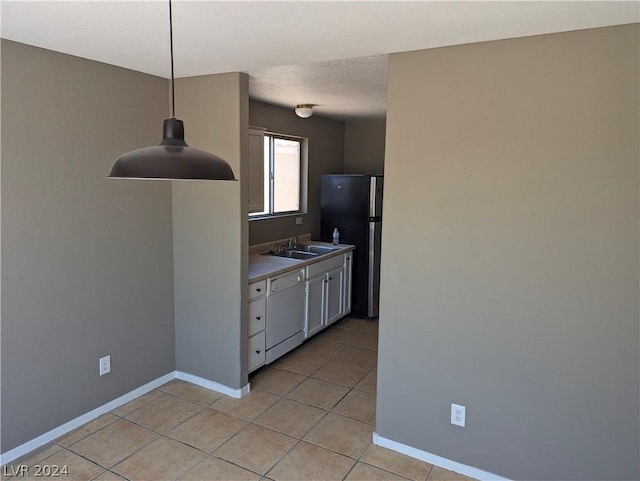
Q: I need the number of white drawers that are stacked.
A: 3